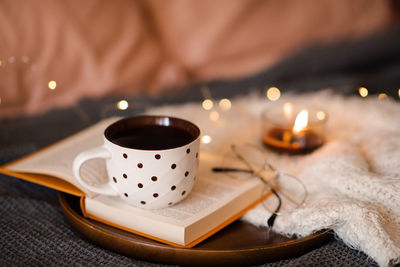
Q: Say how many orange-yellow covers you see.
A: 1